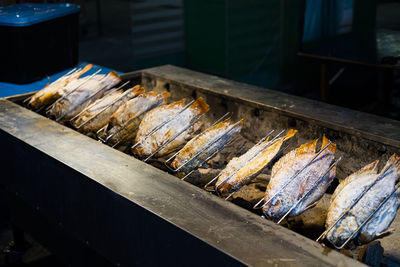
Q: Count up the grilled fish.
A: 9